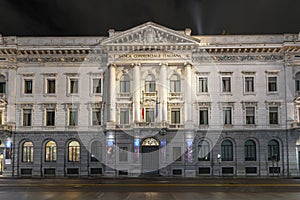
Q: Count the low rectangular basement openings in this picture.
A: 10